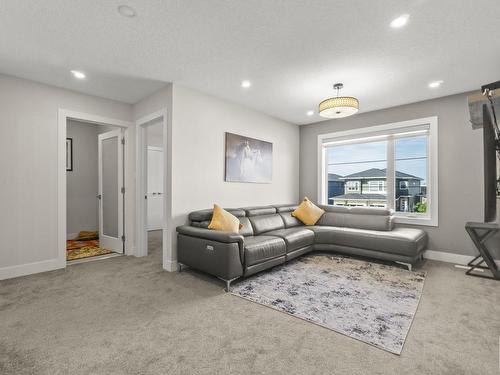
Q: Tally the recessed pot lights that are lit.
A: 5